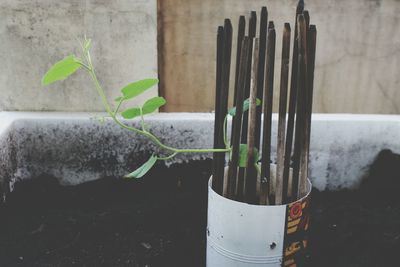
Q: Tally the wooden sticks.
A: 13